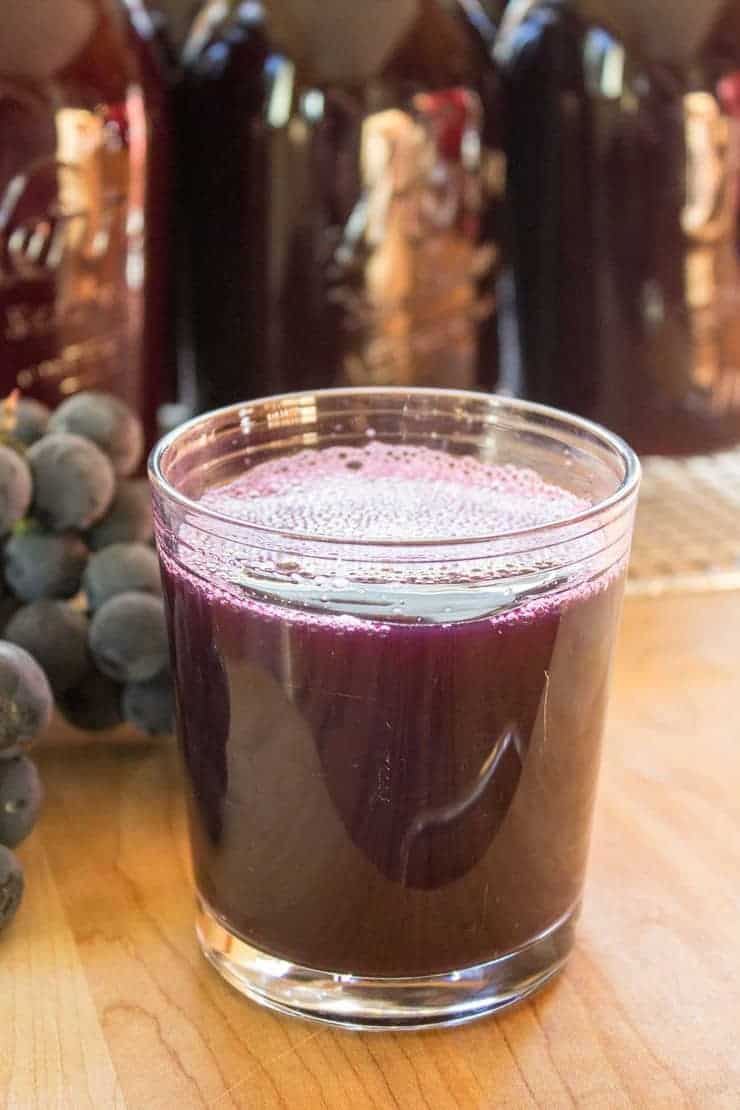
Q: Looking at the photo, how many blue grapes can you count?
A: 14